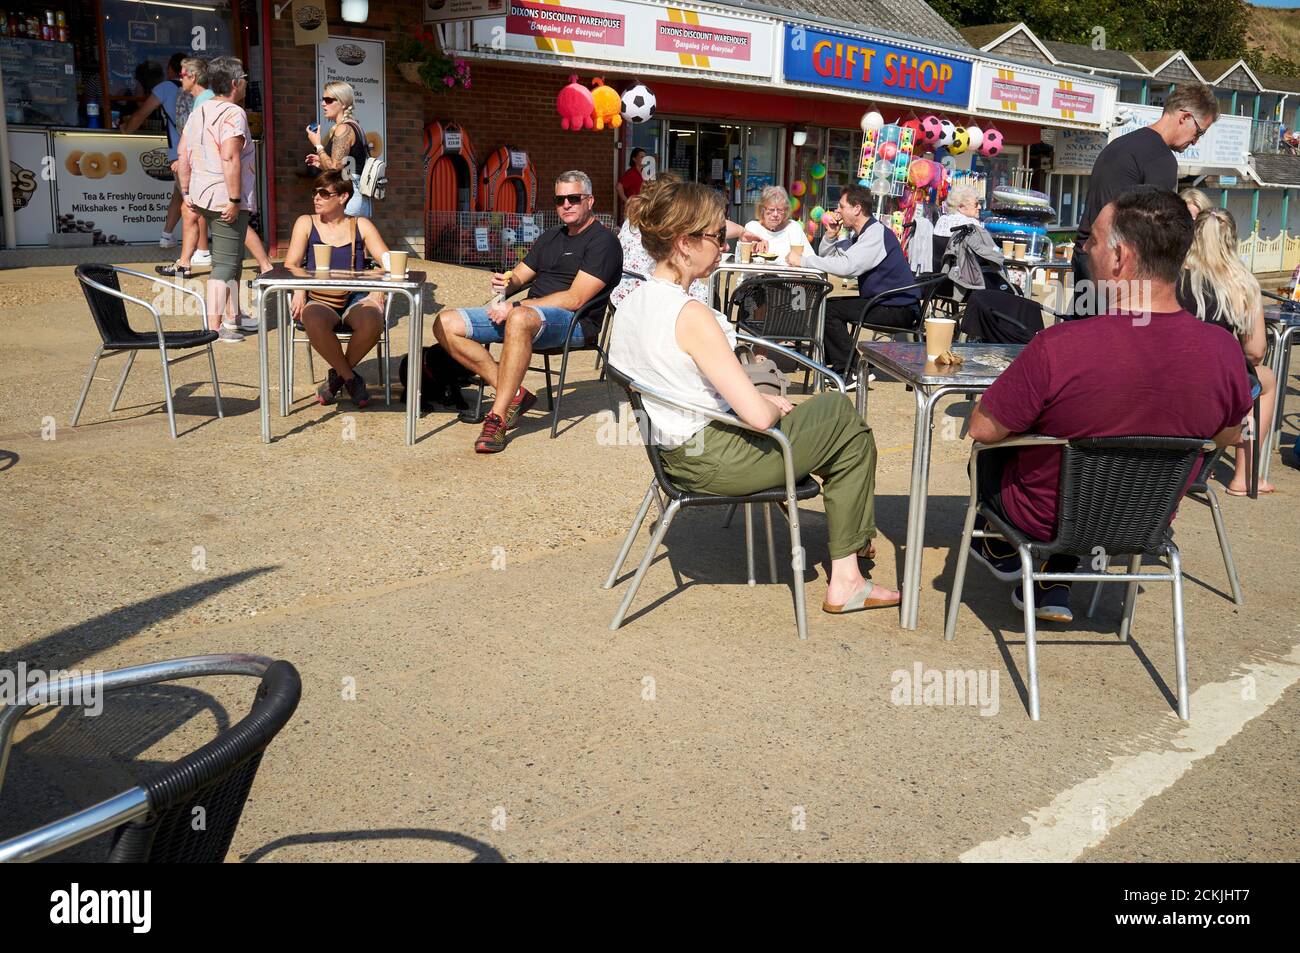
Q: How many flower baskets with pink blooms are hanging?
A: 1